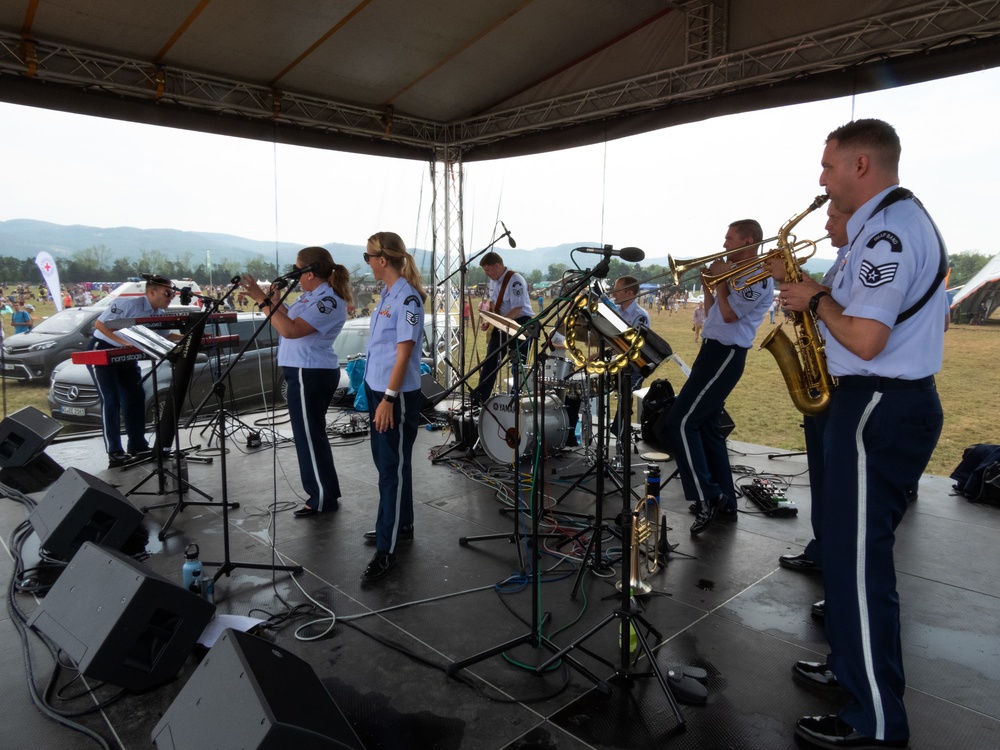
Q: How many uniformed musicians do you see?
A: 8